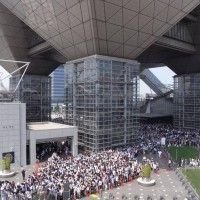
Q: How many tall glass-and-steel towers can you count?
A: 3